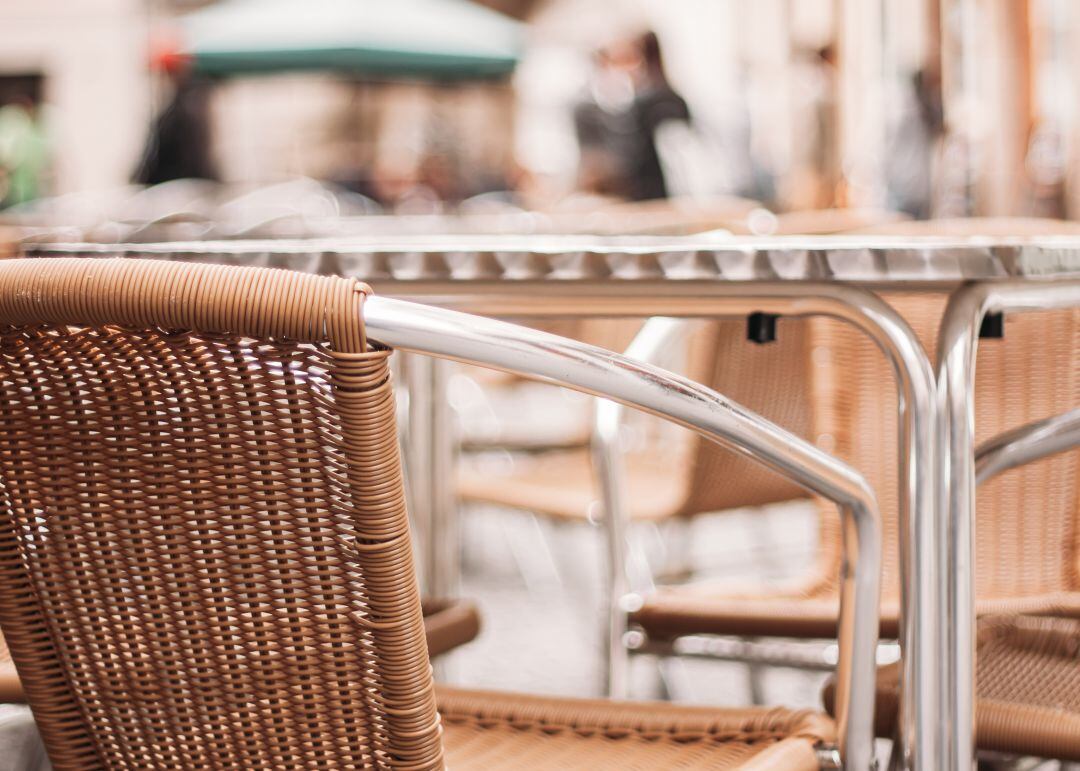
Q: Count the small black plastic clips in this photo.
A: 2